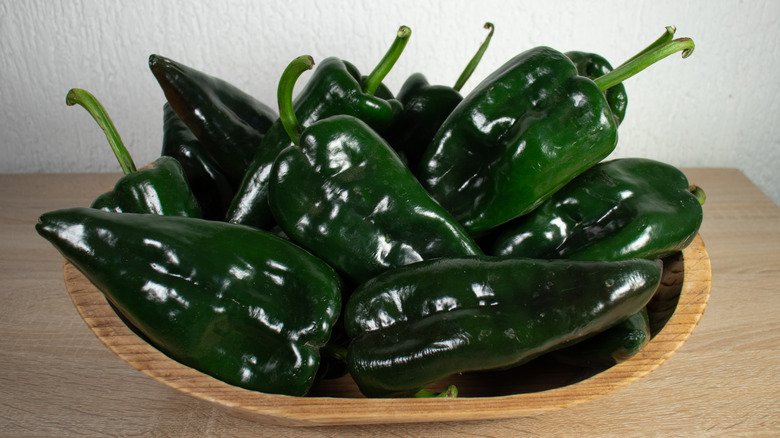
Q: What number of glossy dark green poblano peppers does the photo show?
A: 12